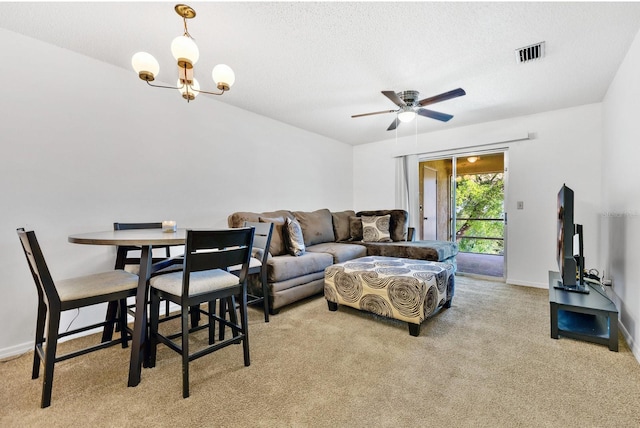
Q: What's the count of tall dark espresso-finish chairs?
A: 4